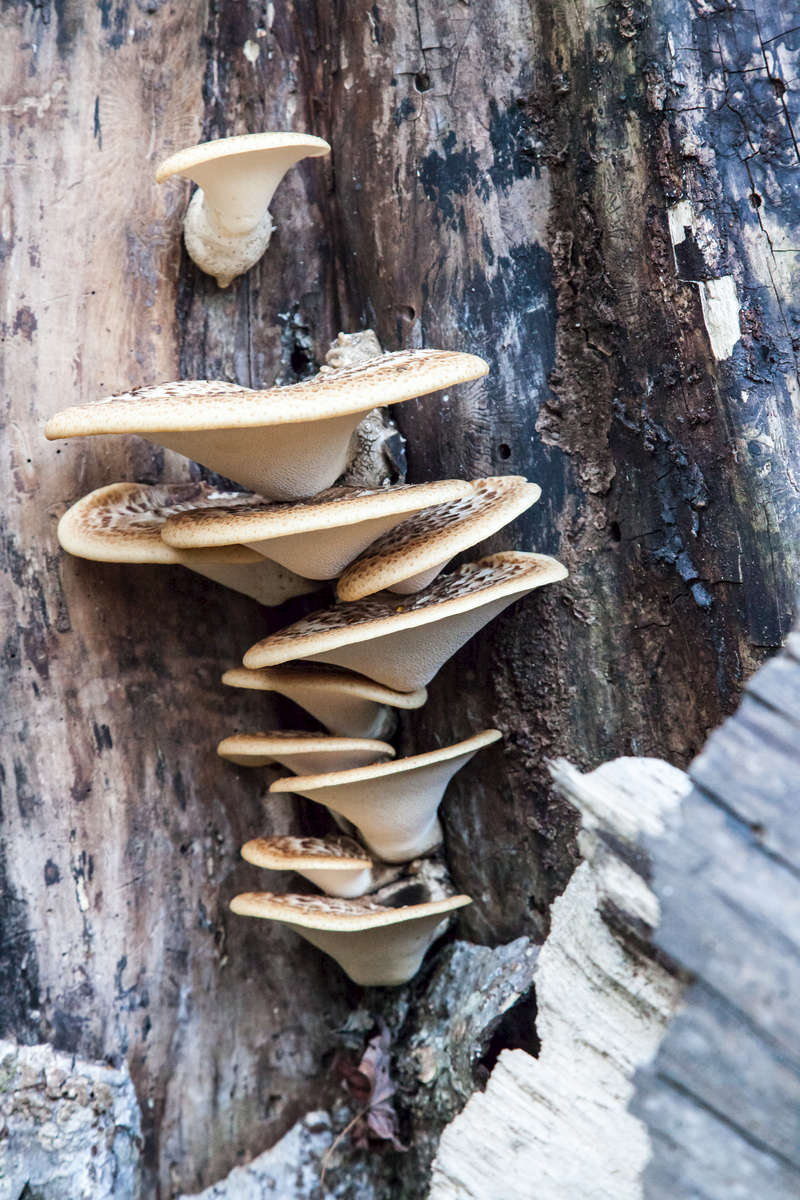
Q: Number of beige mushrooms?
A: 11